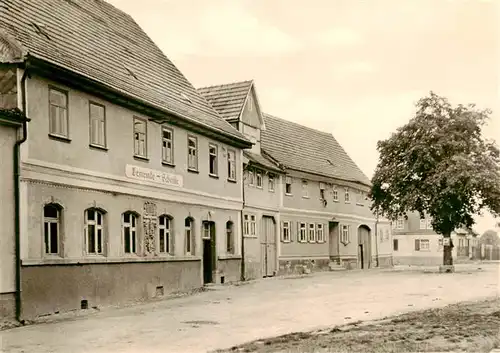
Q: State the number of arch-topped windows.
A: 6